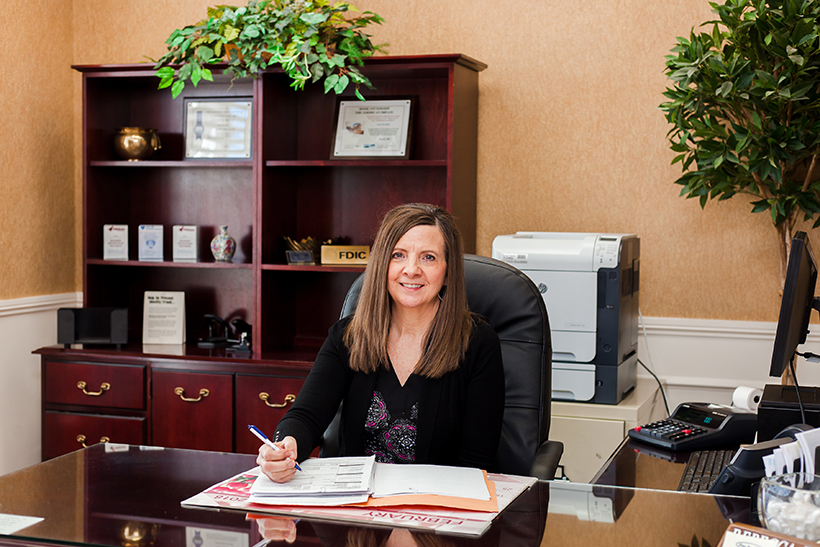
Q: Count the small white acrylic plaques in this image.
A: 3